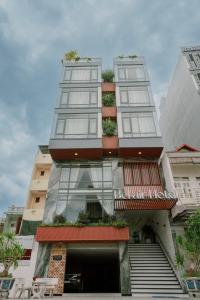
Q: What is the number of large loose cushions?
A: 0